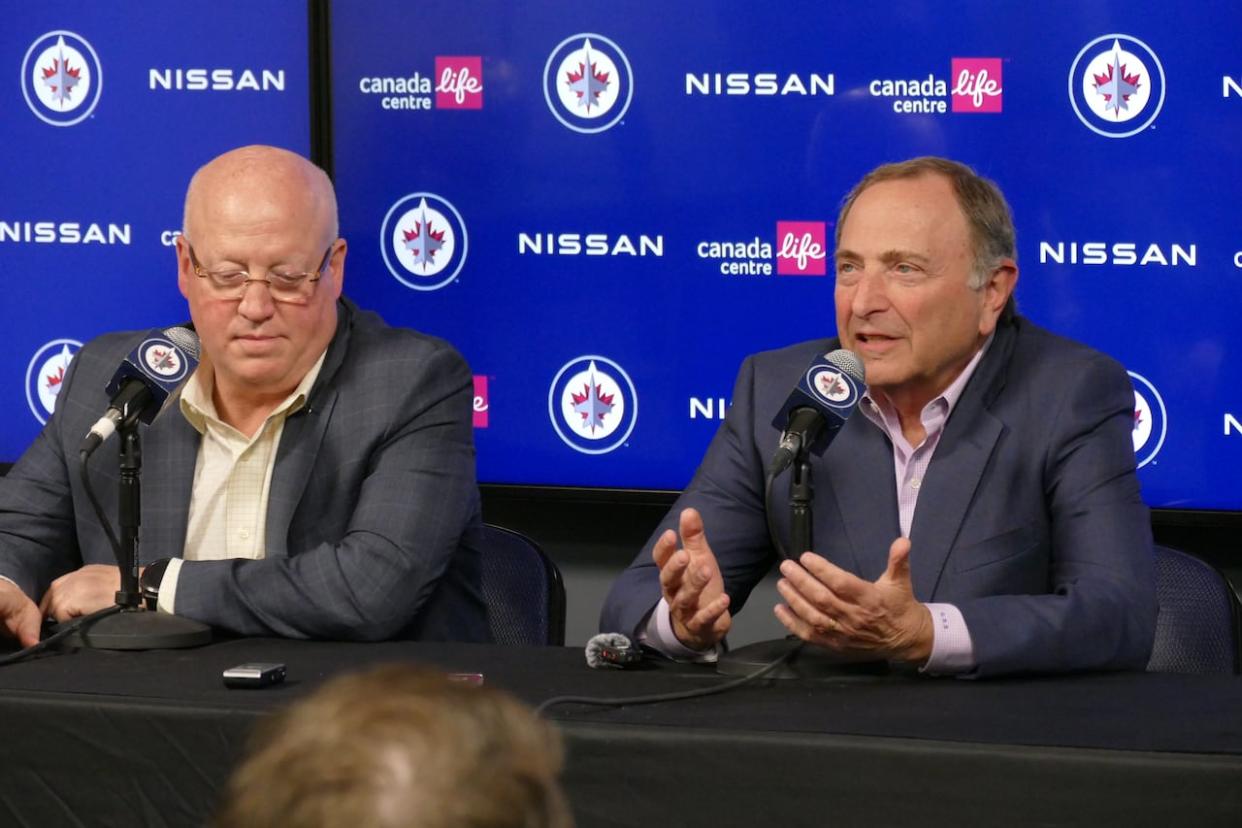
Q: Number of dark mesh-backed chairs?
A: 2